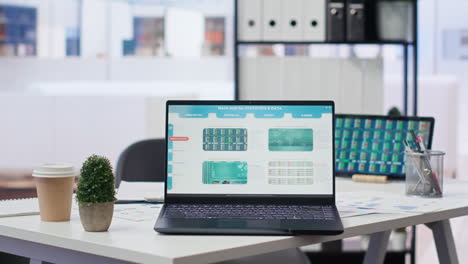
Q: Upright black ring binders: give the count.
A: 2